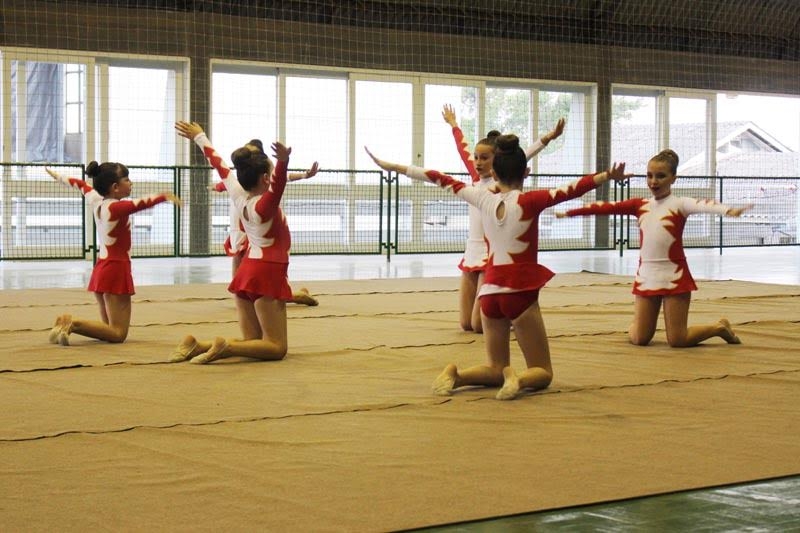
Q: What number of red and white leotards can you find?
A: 6